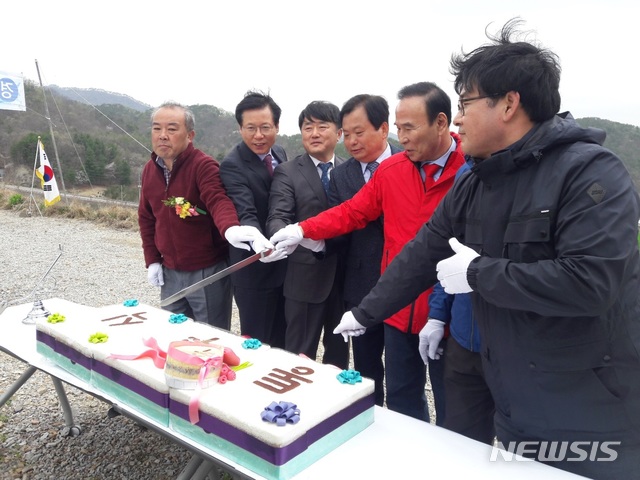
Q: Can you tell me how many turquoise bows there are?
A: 4